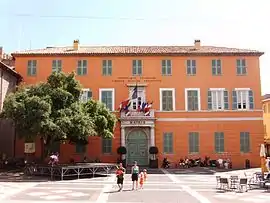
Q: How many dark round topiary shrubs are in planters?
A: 2